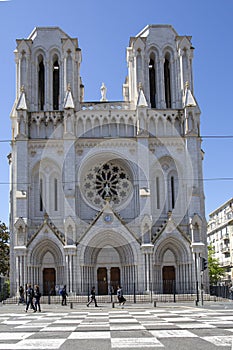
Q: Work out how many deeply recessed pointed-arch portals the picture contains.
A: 3